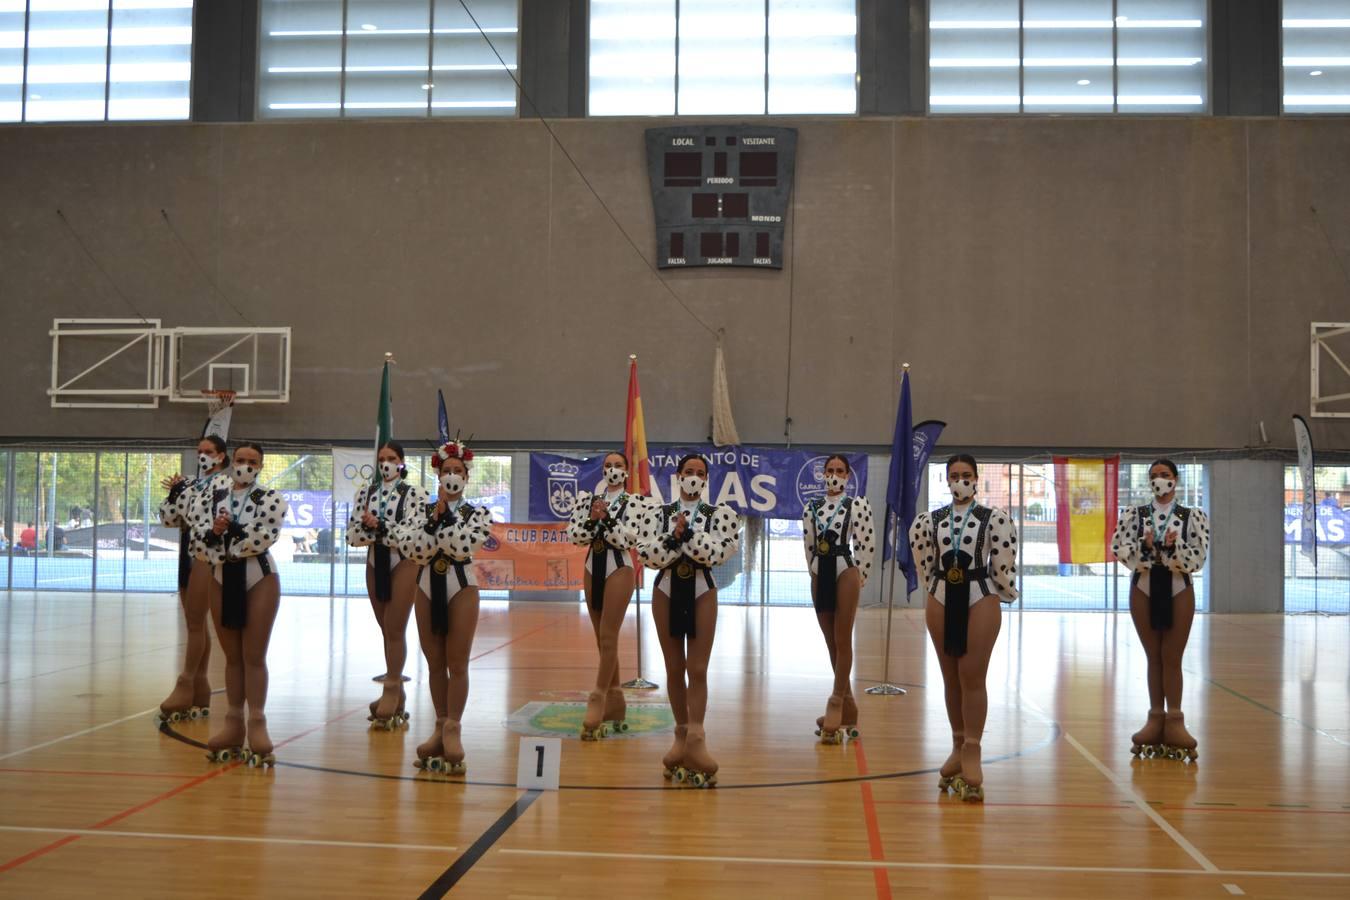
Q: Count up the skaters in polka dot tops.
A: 9